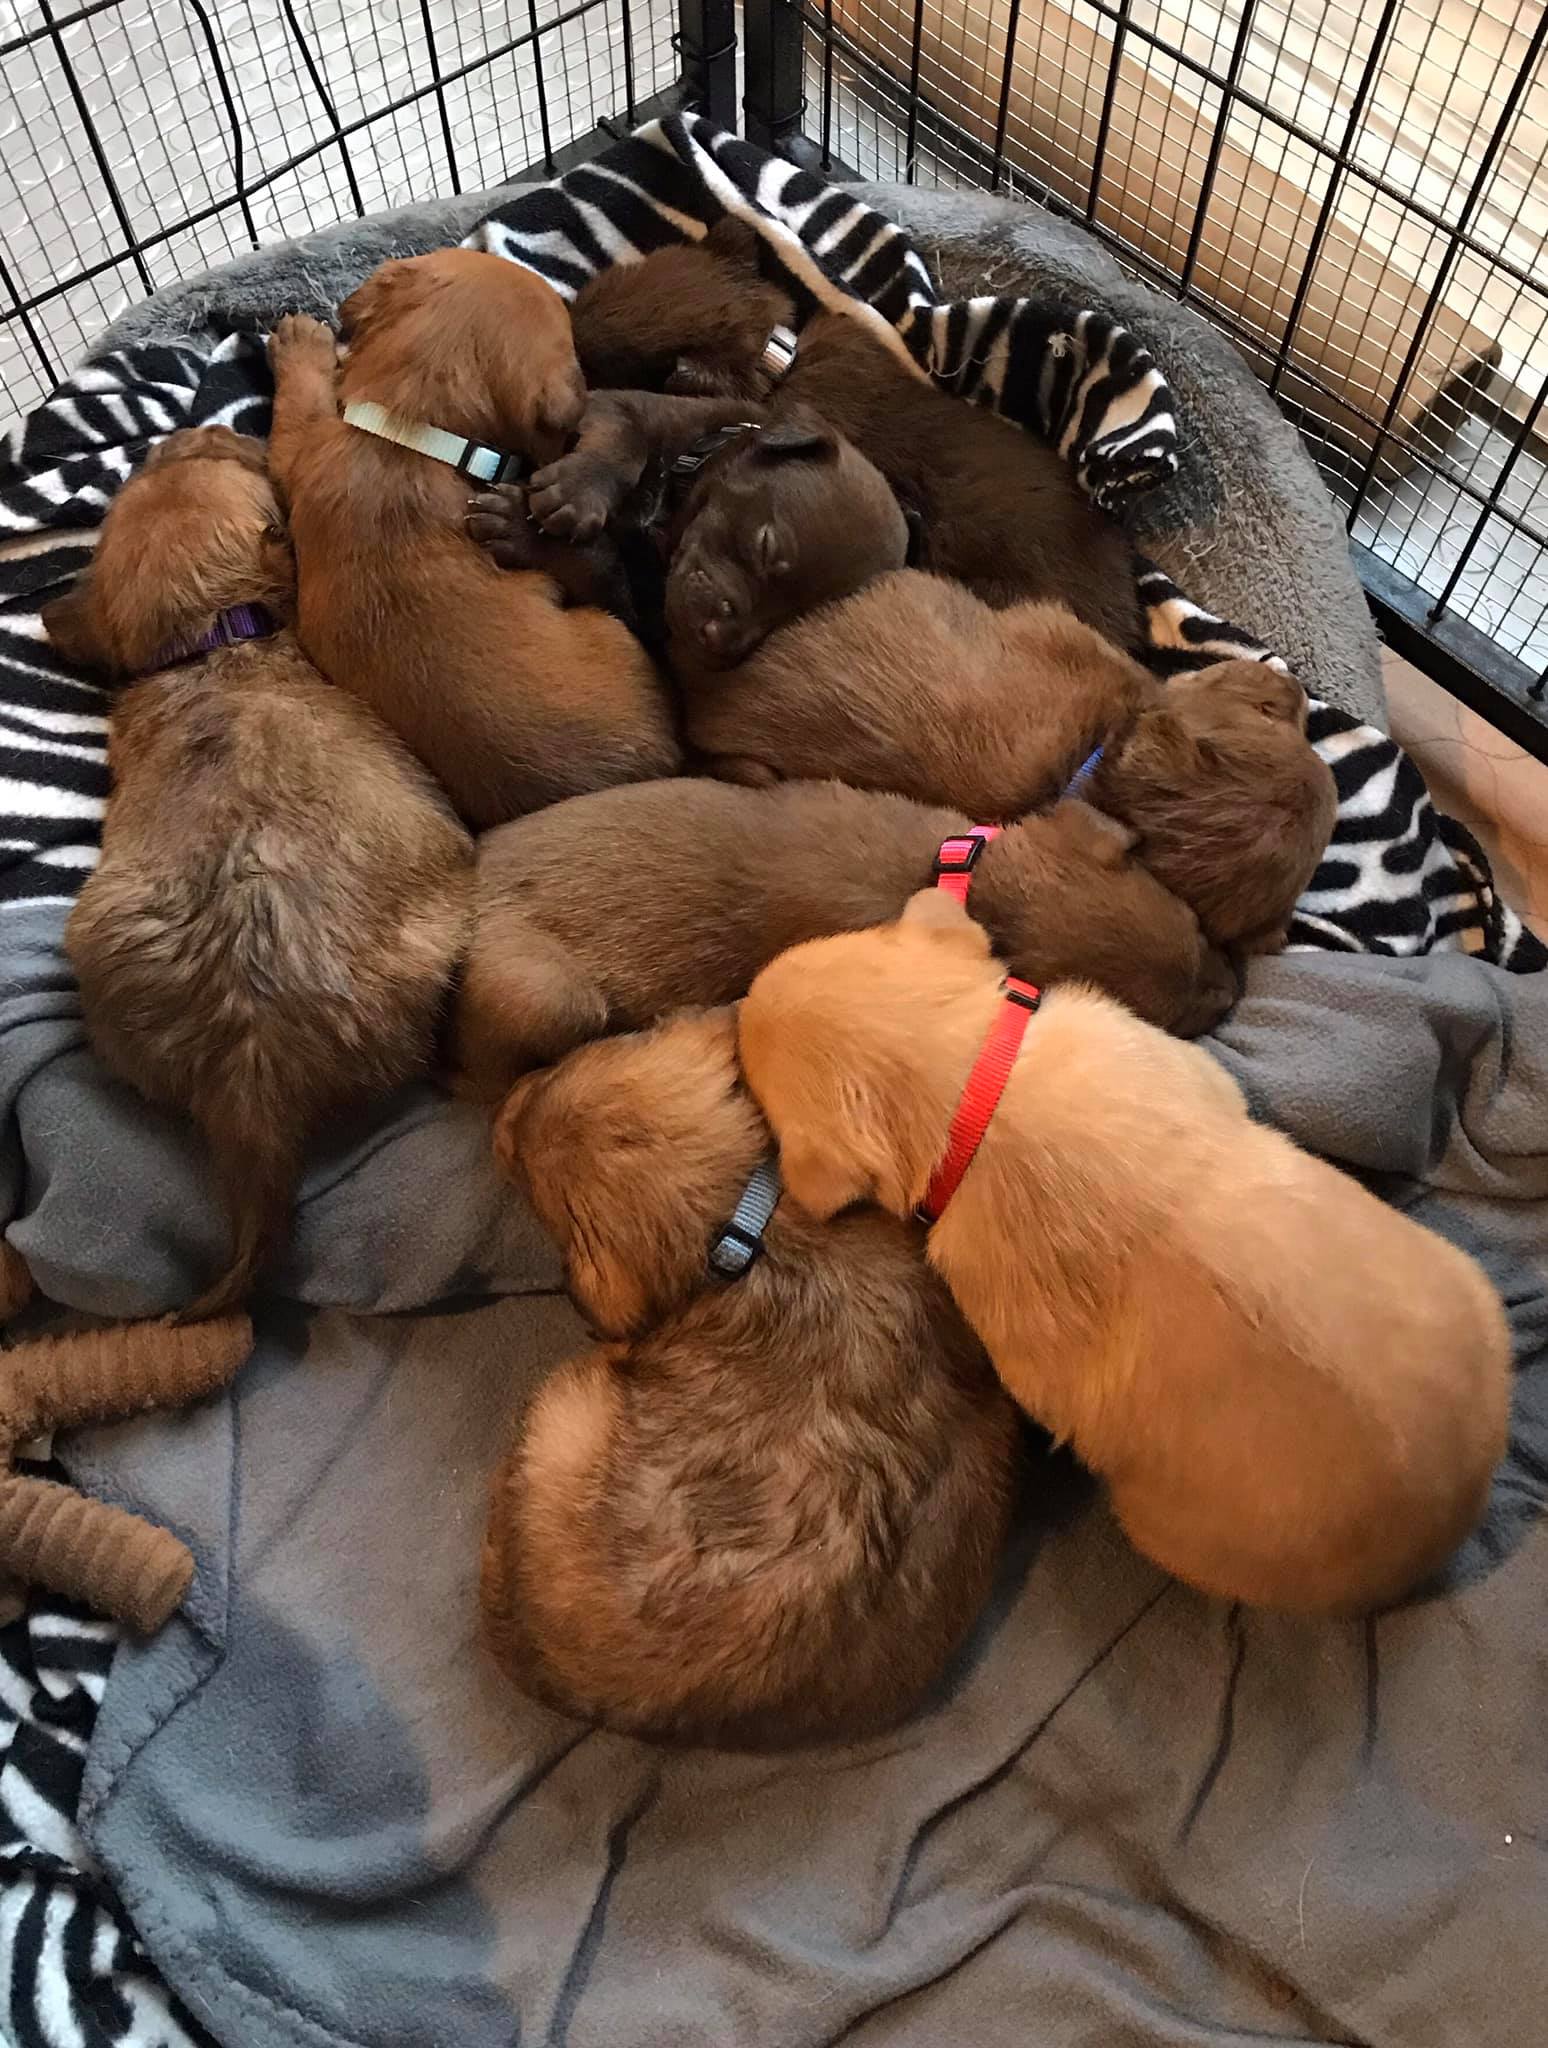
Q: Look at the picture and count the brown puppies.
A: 7